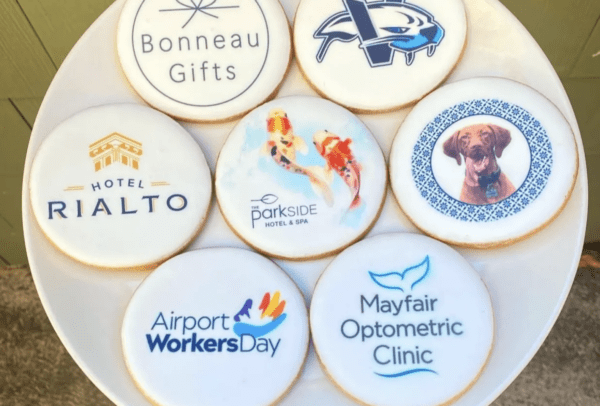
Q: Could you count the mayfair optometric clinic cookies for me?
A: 1